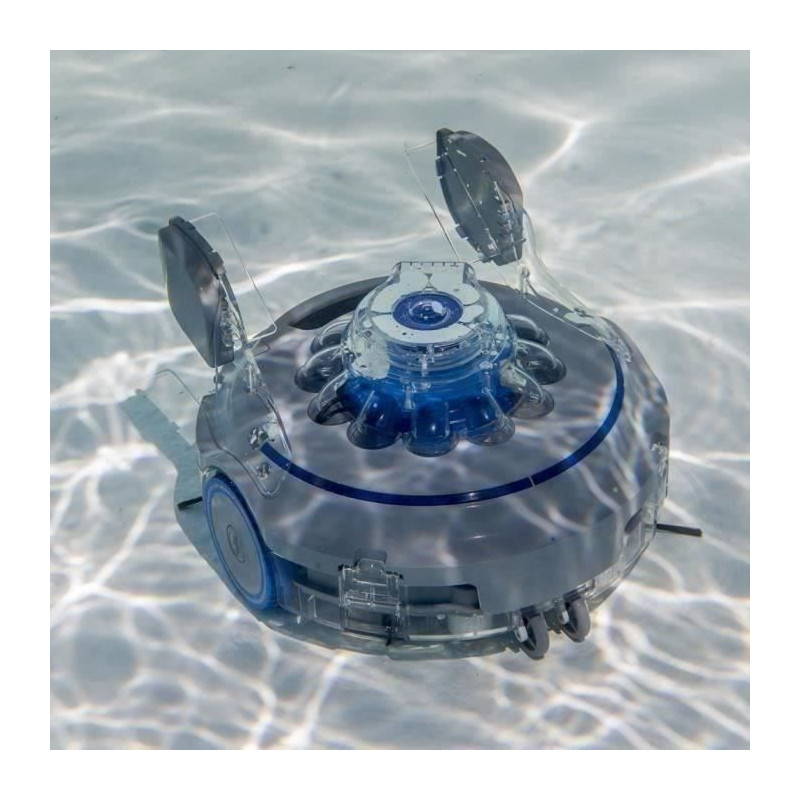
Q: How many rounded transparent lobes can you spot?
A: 9